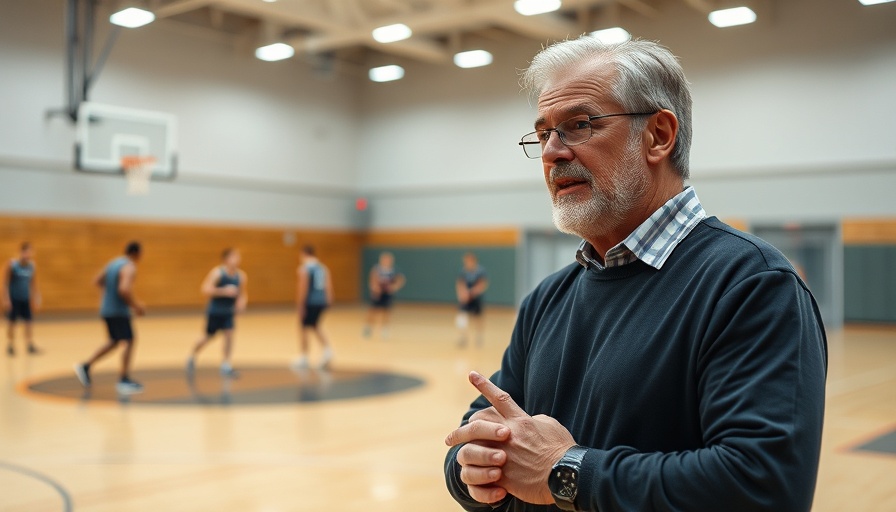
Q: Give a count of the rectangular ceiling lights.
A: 9